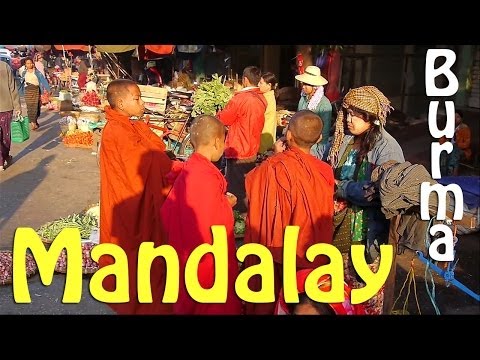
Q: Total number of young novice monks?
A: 3